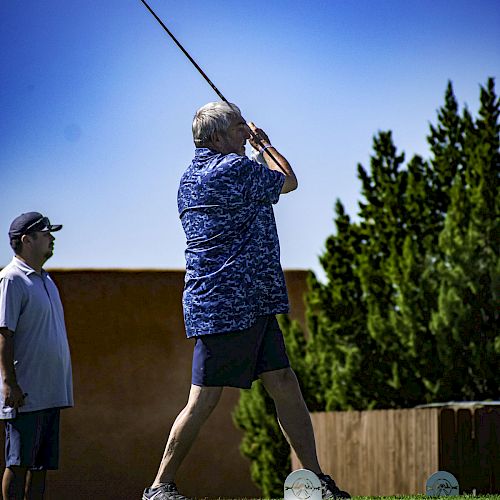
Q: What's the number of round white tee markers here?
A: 2